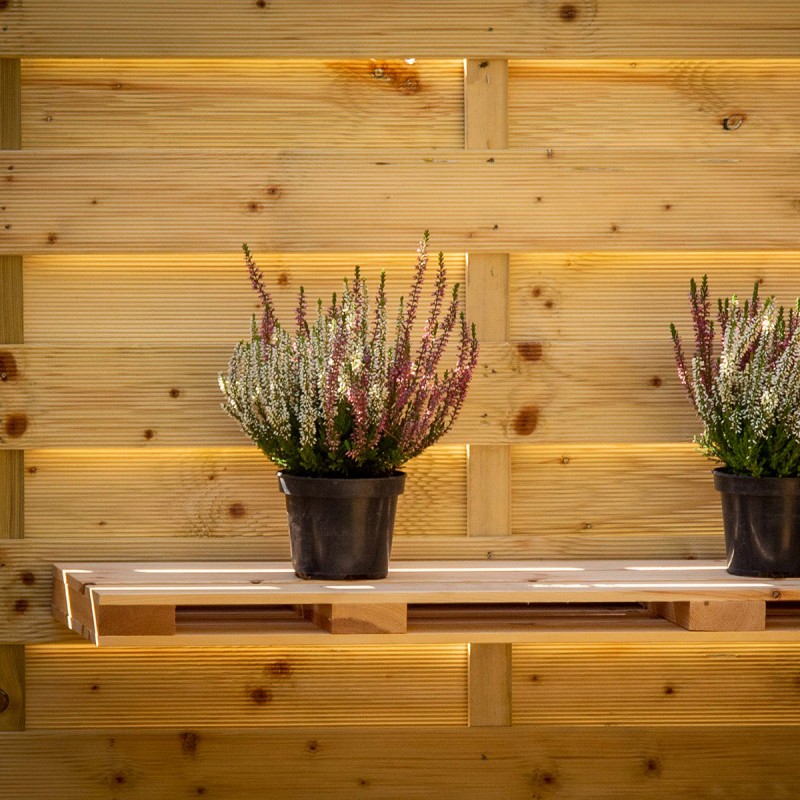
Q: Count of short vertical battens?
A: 8